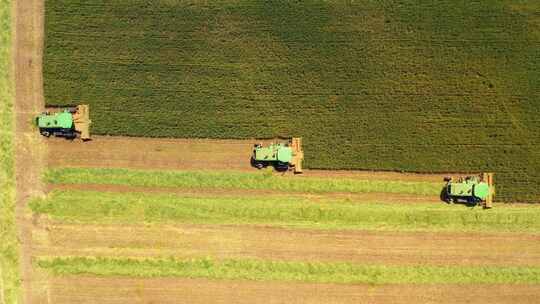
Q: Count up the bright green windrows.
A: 3